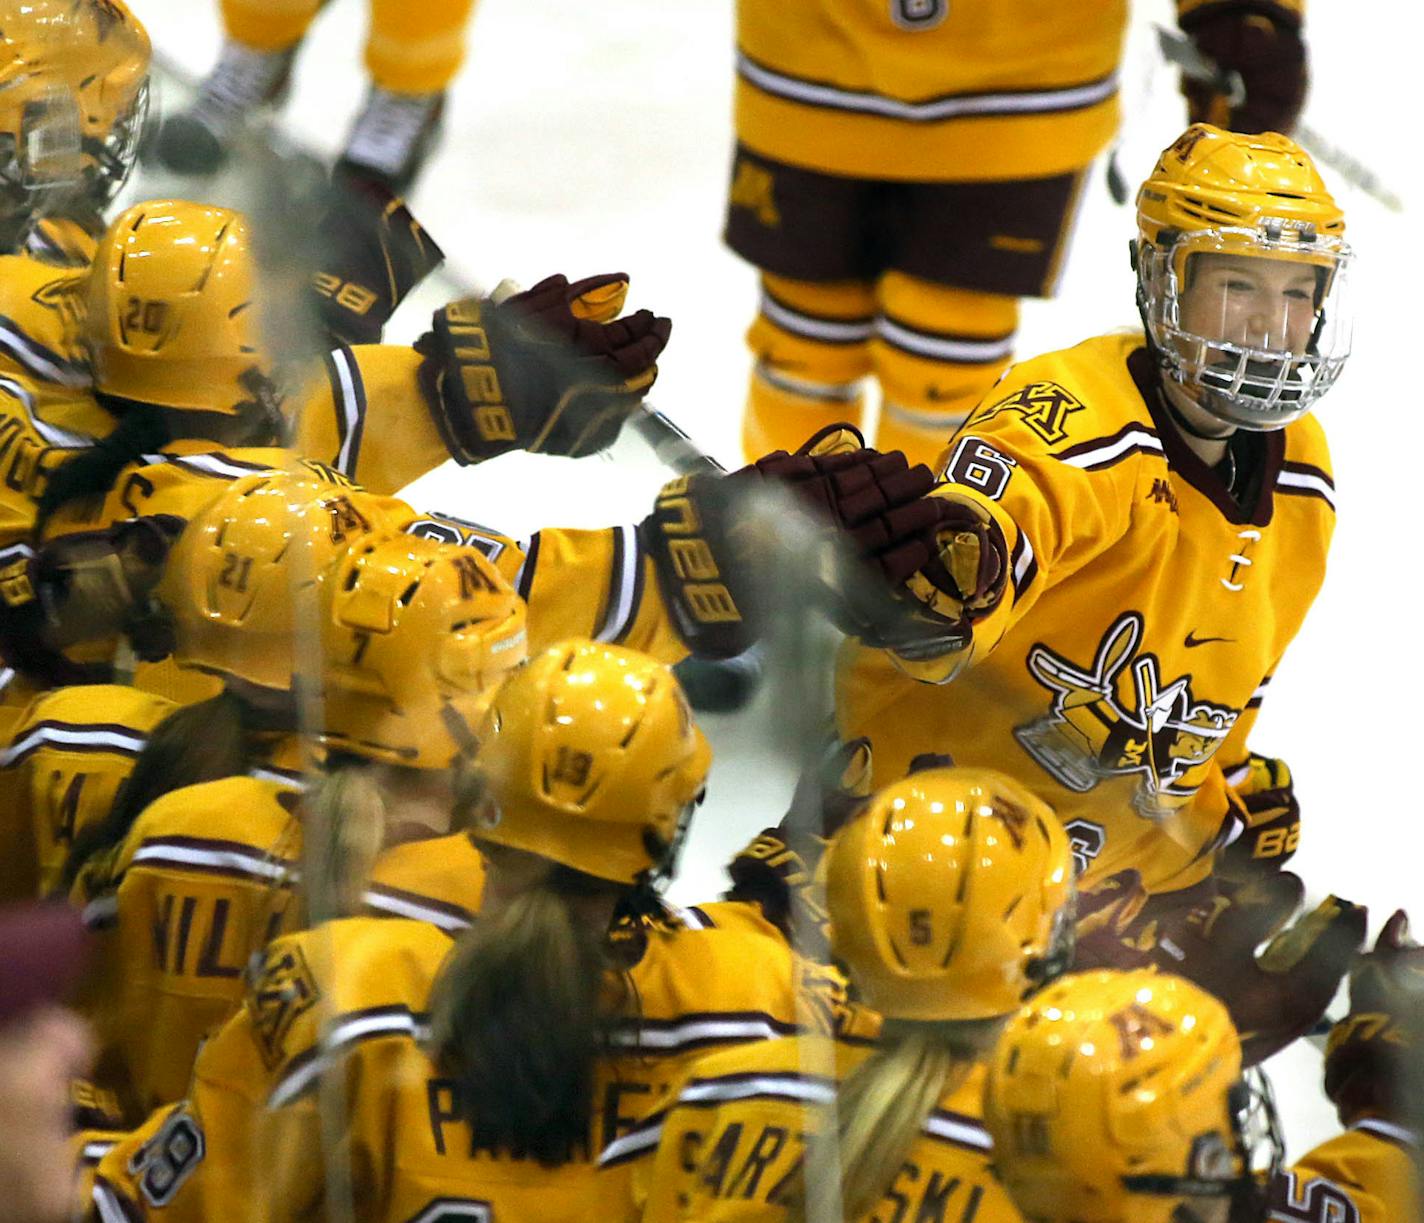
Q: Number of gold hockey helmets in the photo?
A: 8